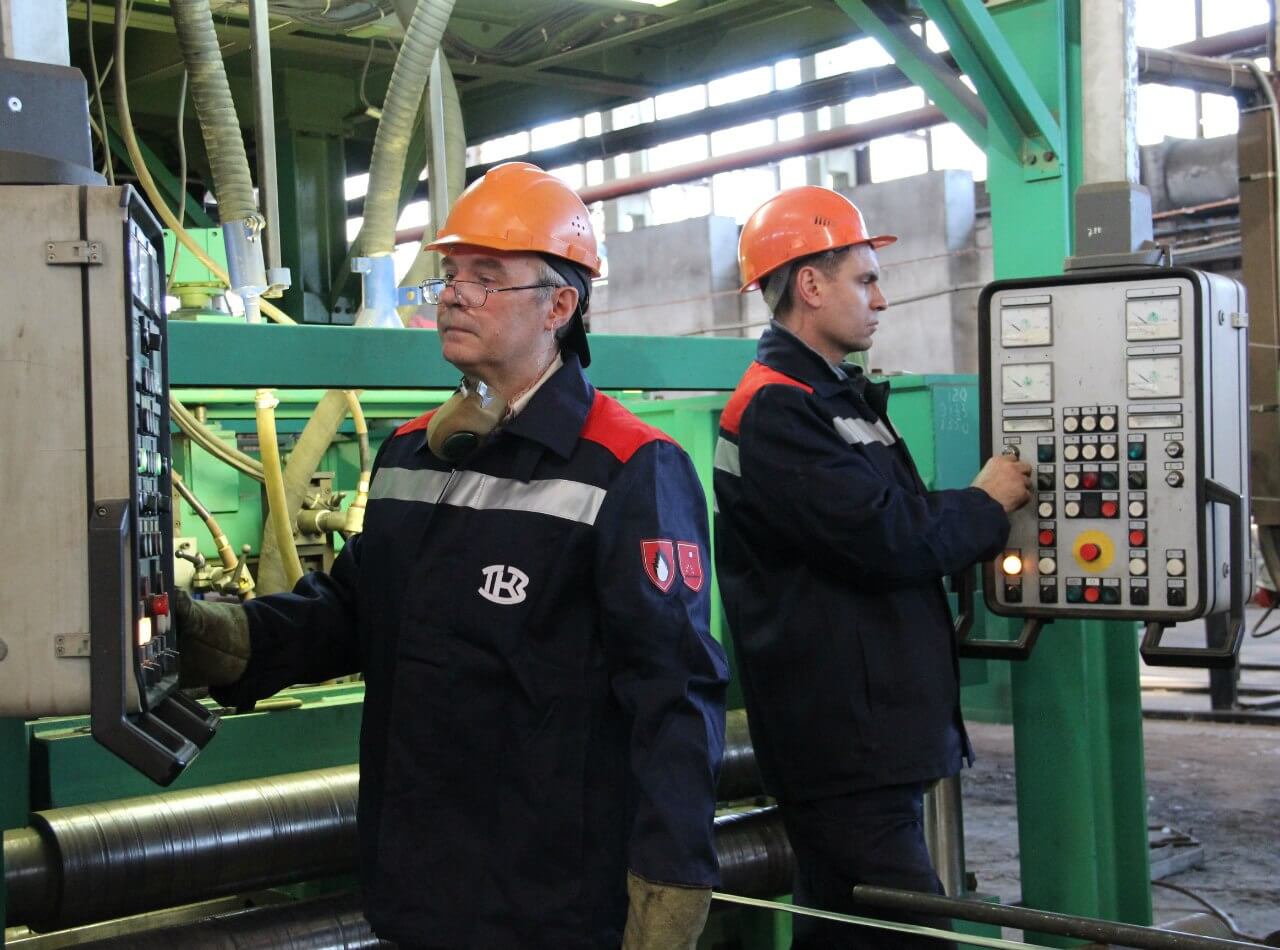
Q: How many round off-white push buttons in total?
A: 13